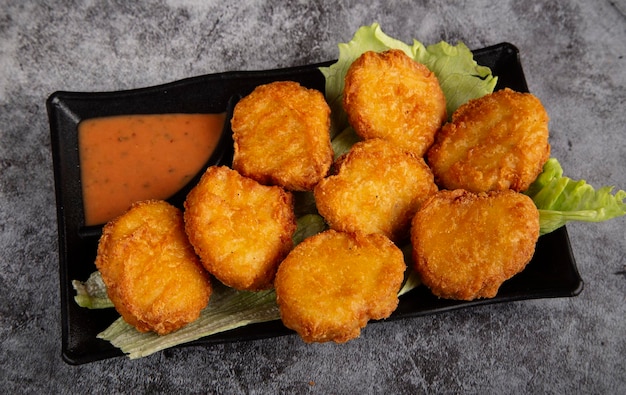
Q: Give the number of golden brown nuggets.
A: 8